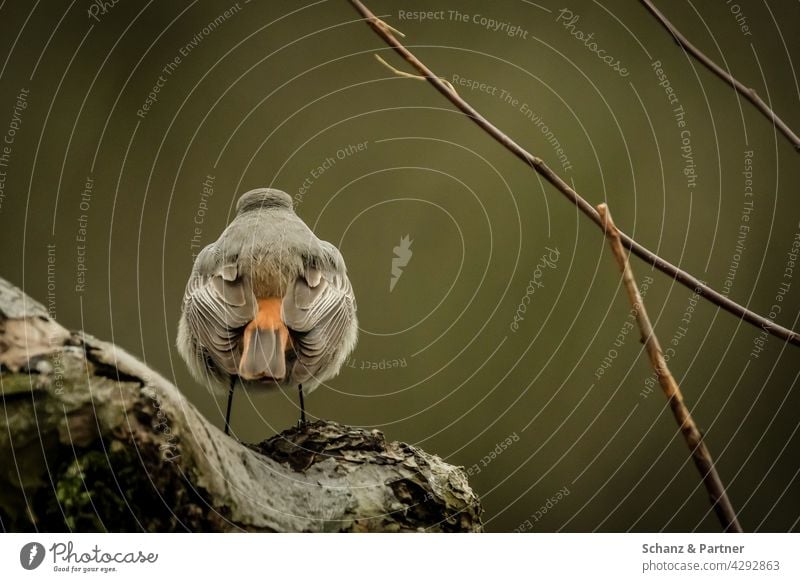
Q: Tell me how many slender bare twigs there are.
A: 3